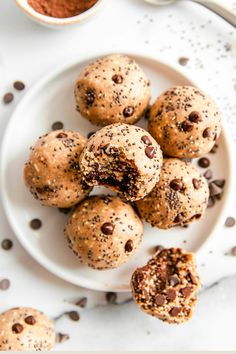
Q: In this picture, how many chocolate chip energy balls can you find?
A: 8